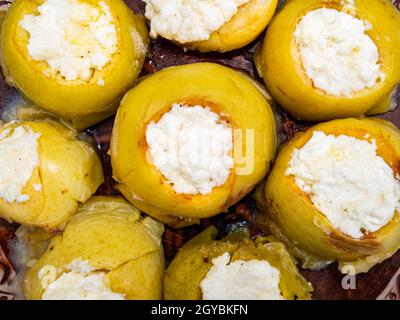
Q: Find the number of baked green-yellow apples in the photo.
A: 8